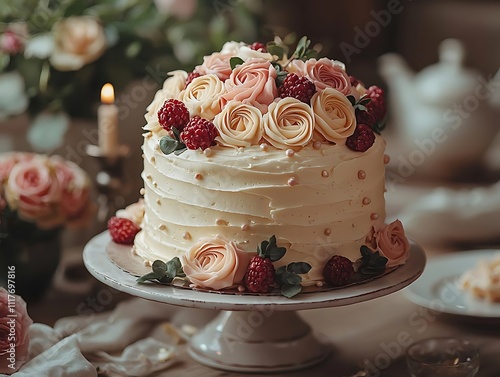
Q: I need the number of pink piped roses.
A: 5